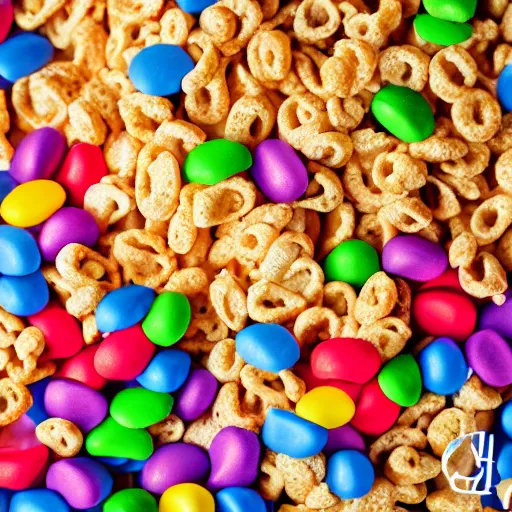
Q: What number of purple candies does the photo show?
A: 12